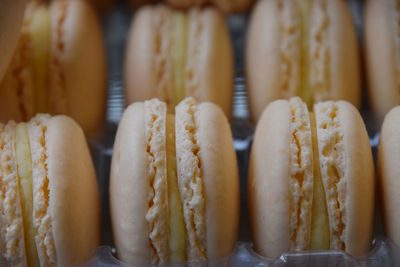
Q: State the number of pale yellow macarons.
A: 8